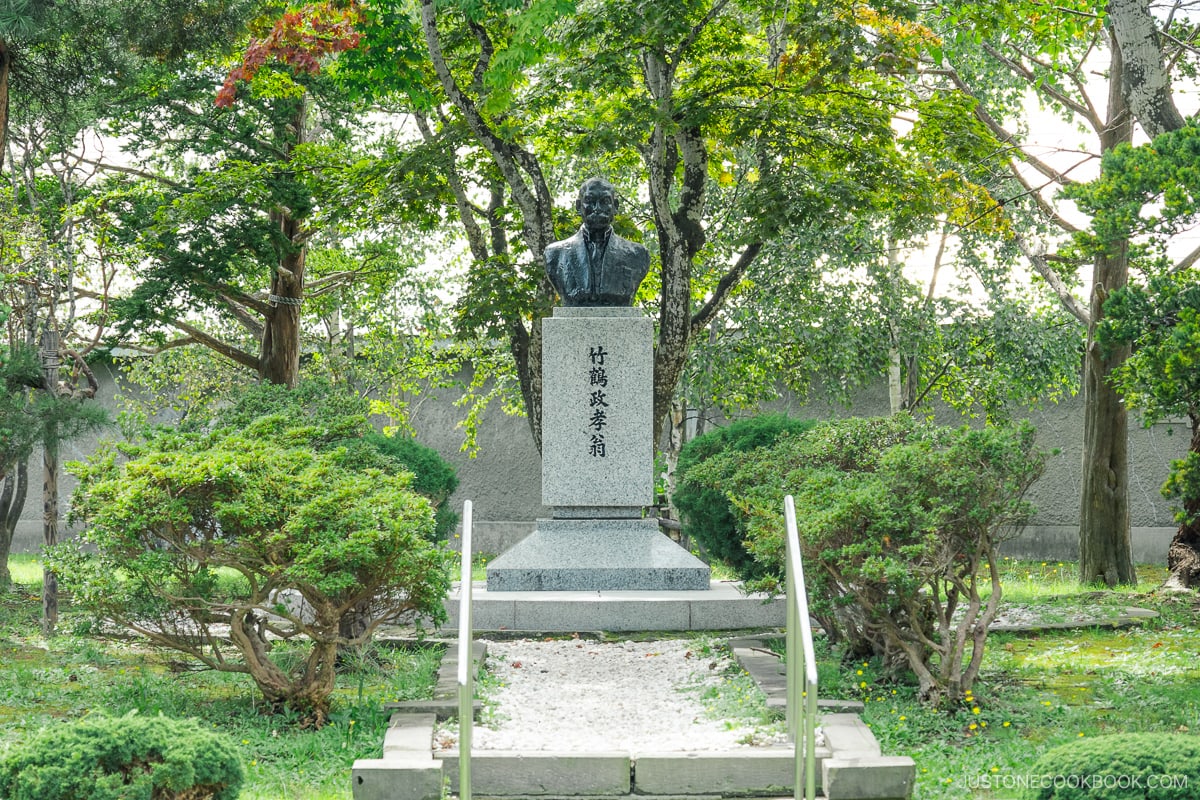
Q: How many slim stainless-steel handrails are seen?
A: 2